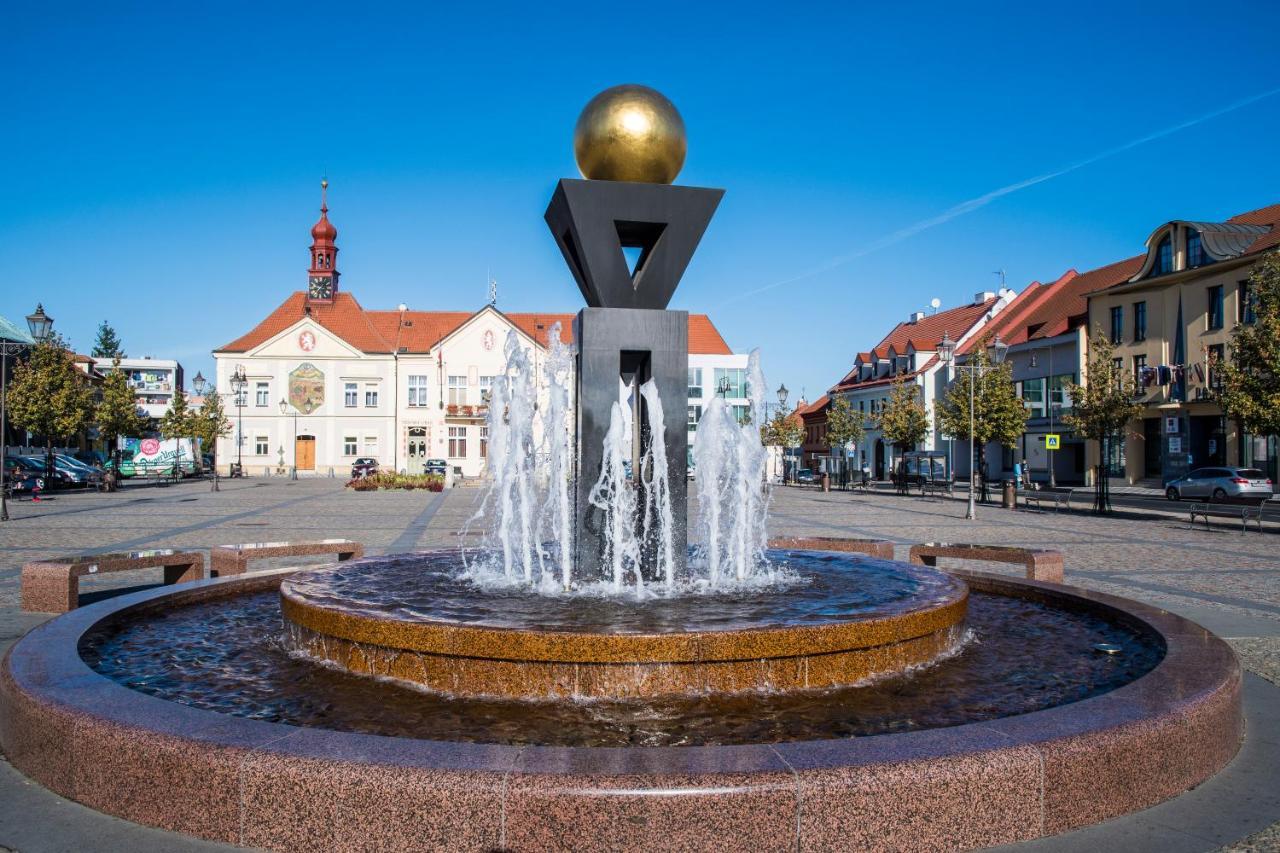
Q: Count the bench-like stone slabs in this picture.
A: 4